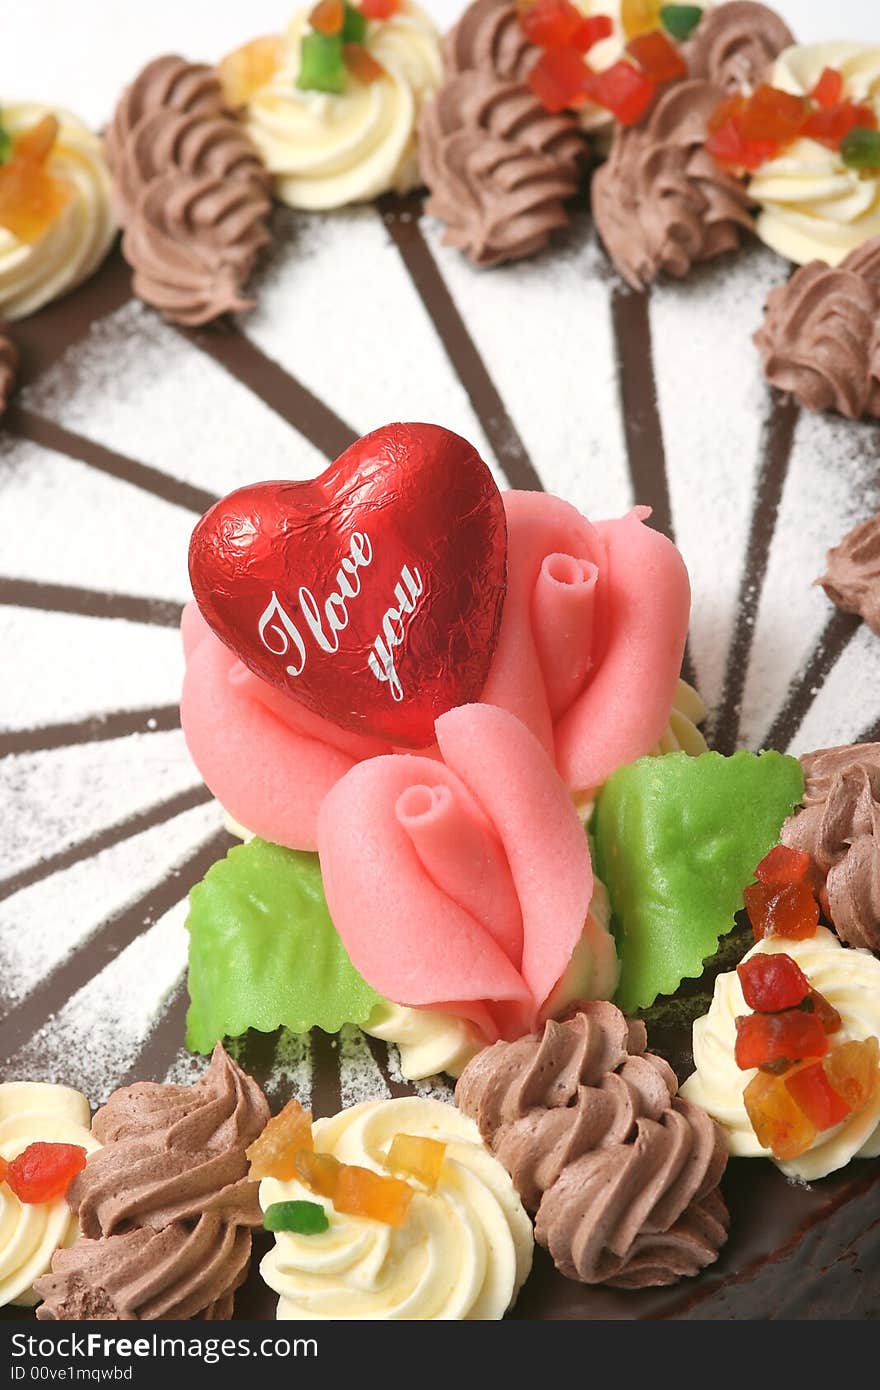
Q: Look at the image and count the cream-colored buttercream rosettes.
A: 7